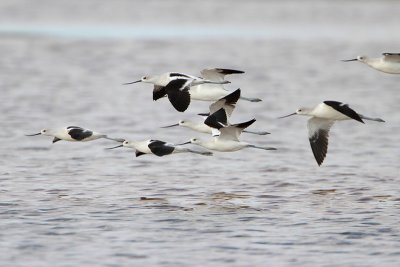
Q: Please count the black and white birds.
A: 8